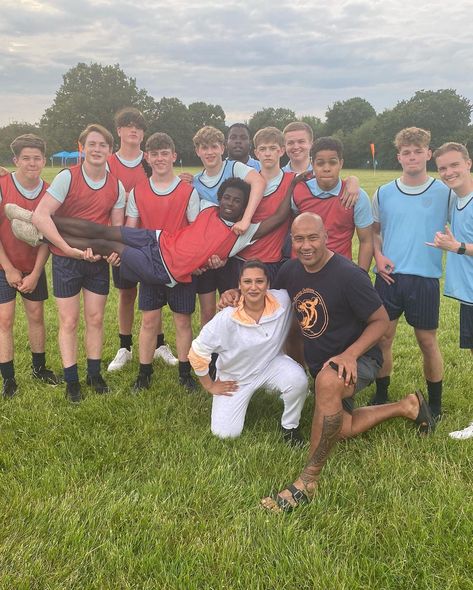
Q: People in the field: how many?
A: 14